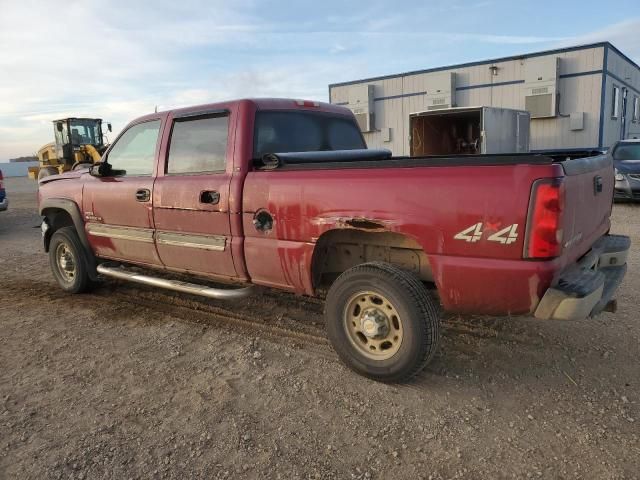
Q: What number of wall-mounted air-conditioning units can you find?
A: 3